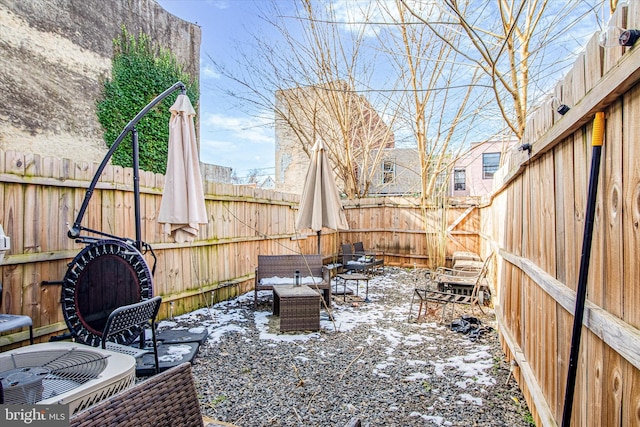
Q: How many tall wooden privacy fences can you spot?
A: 3